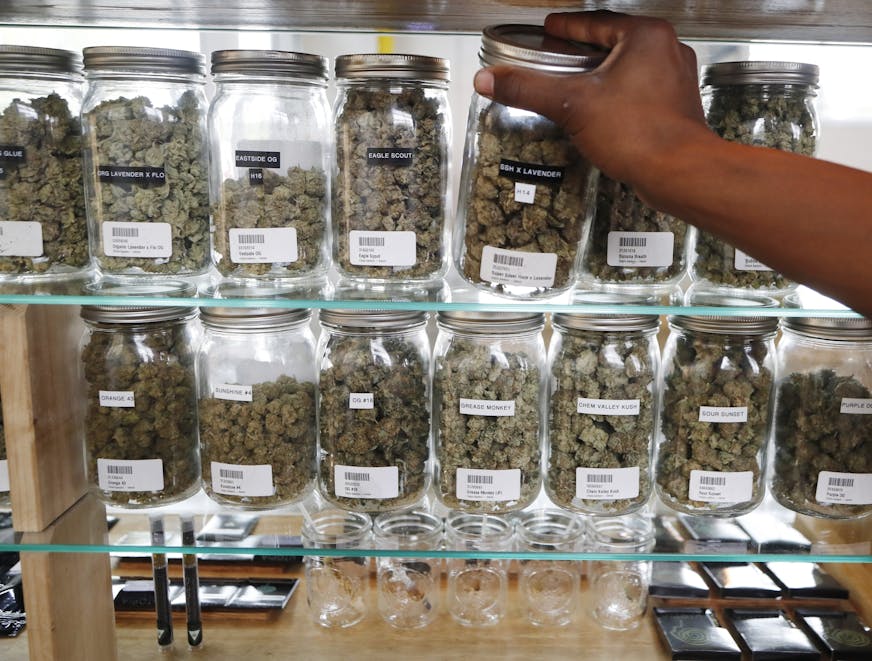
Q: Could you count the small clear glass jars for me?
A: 5